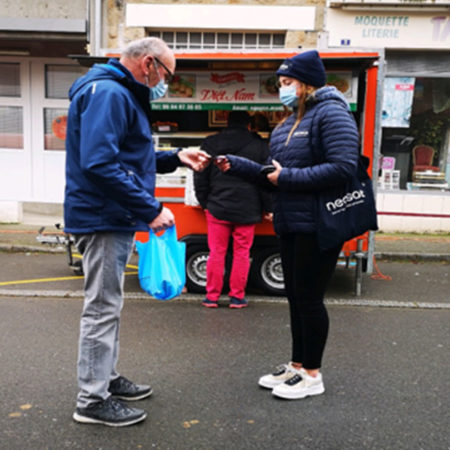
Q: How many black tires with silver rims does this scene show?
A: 2